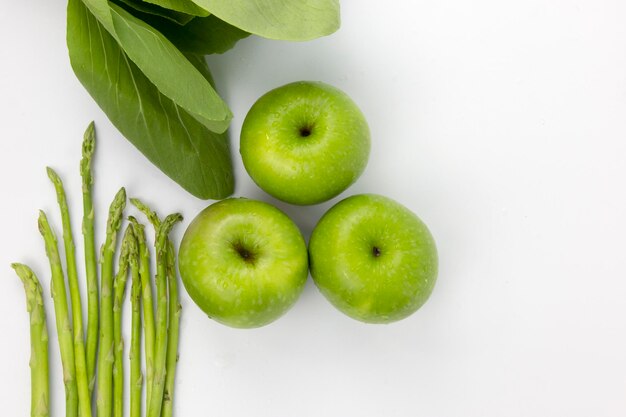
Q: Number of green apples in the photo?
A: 3